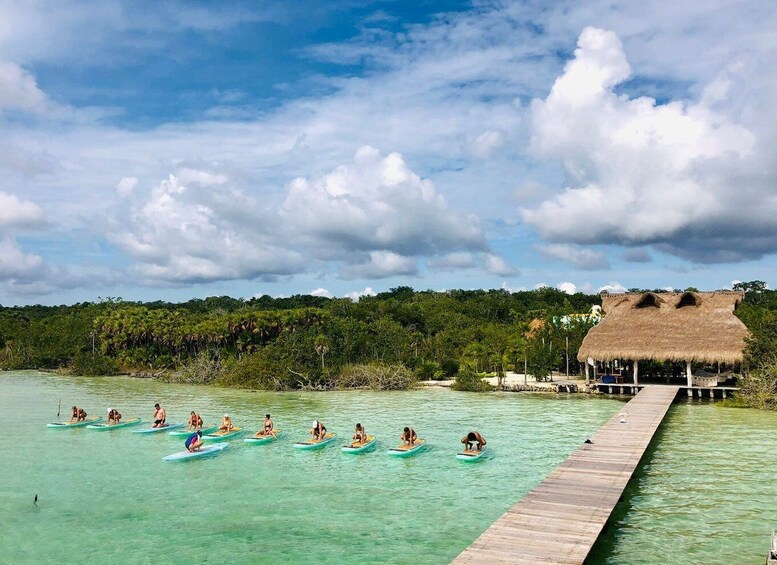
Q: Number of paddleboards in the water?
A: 11